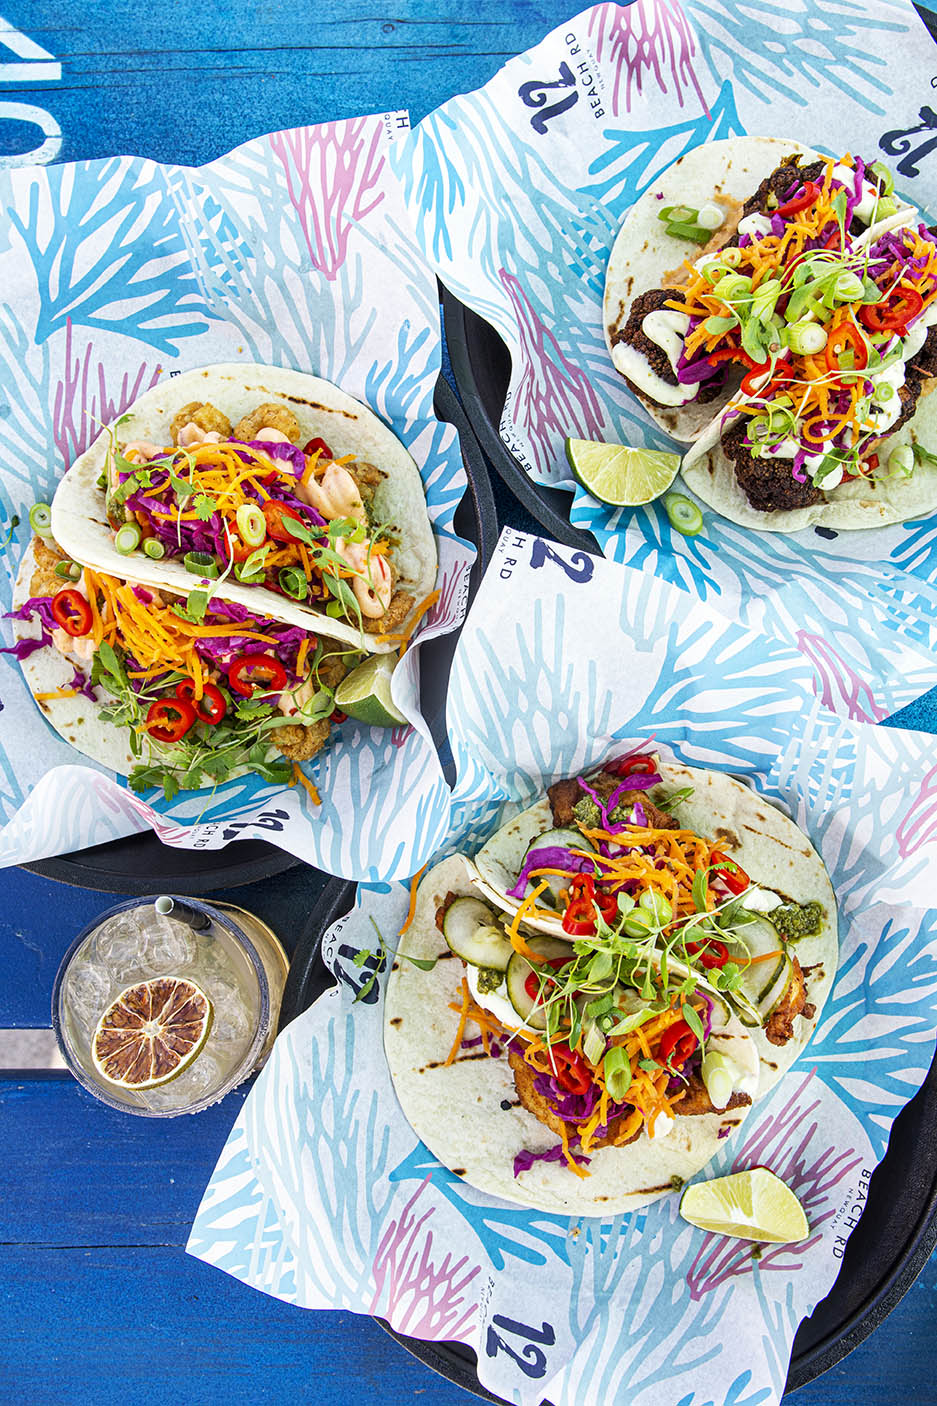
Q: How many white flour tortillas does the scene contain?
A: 6